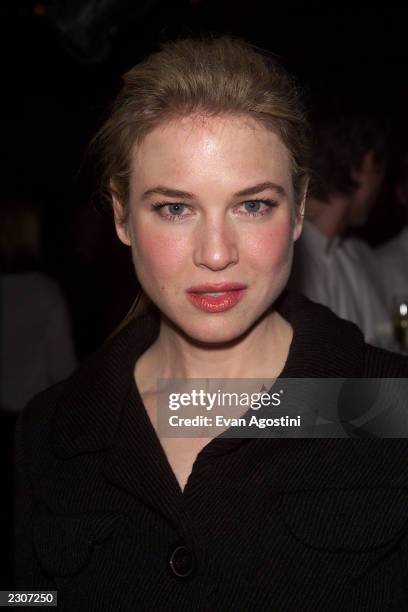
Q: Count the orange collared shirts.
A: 0